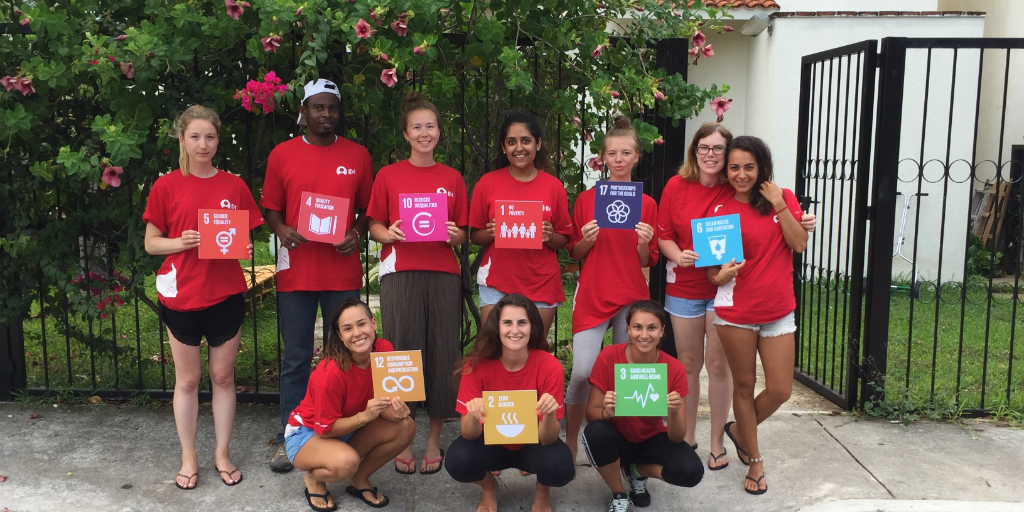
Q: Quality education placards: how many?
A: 1